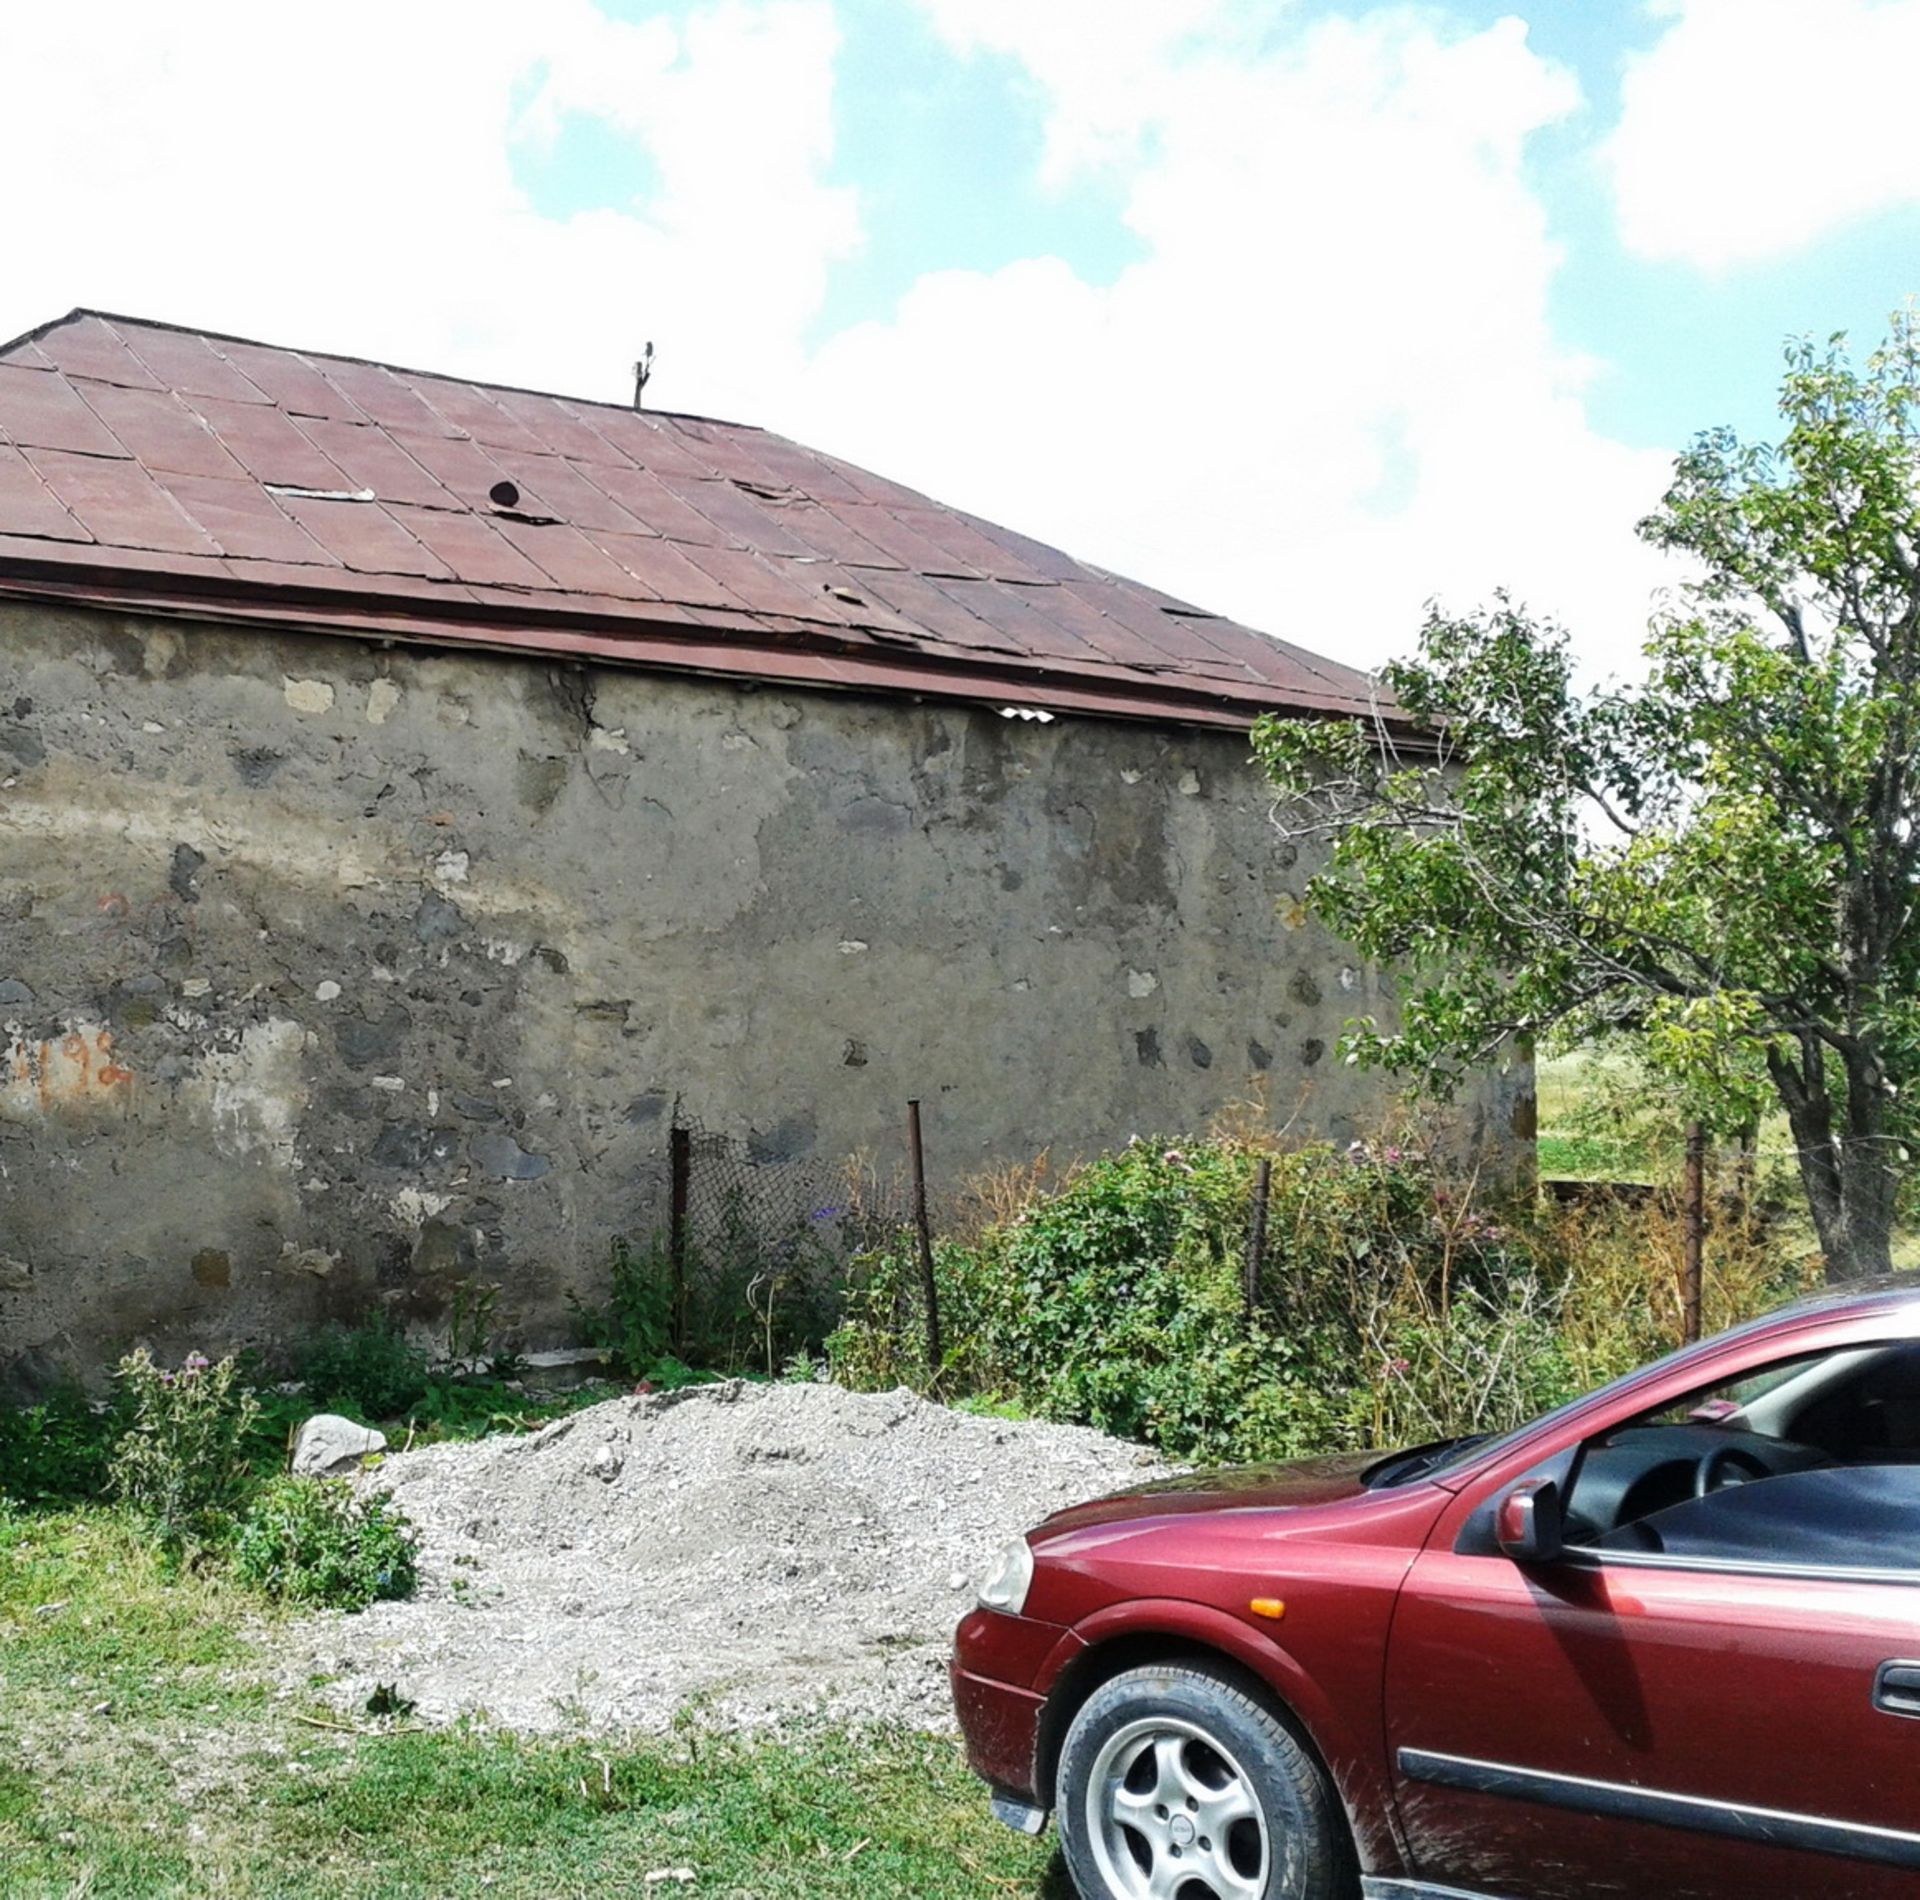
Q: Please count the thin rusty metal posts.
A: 4